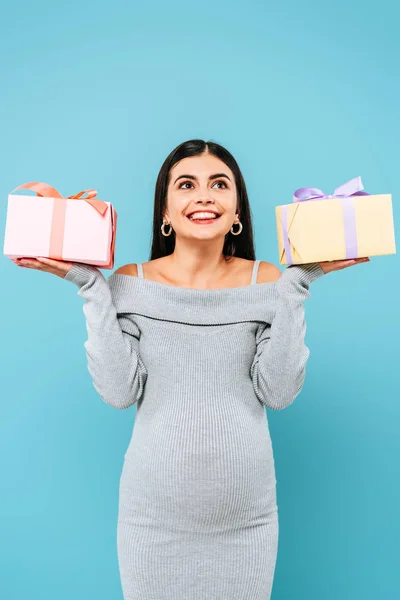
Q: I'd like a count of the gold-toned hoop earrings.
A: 2